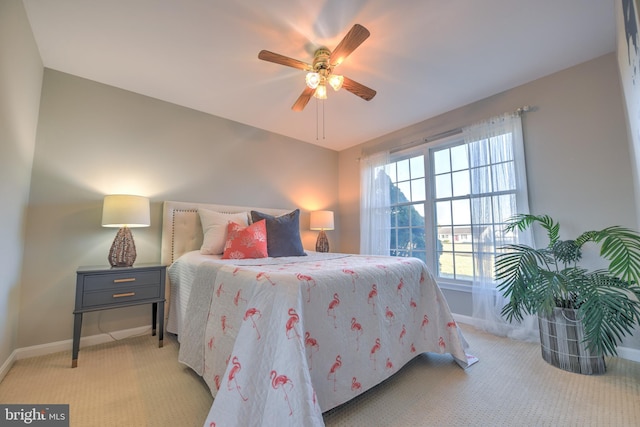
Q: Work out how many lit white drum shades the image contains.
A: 2